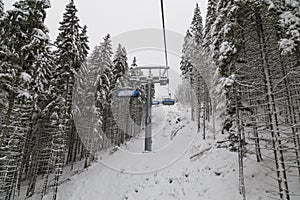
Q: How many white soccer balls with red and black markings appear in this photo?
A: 0